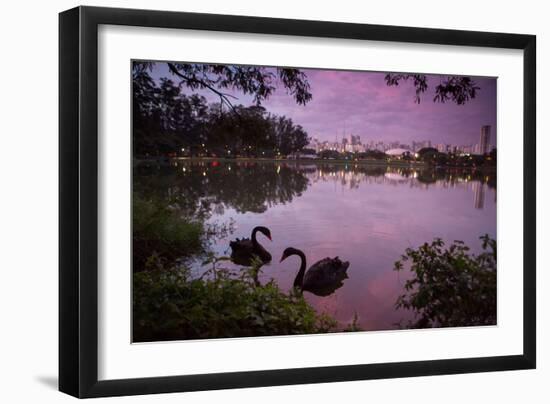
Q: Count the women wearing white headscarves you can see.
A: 0